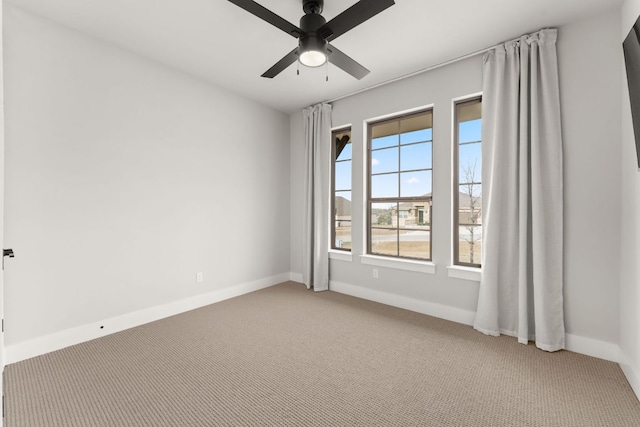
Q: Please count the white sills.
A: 3